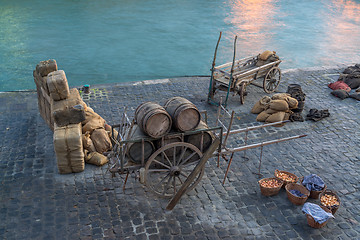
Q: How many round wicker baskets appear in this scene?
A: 6